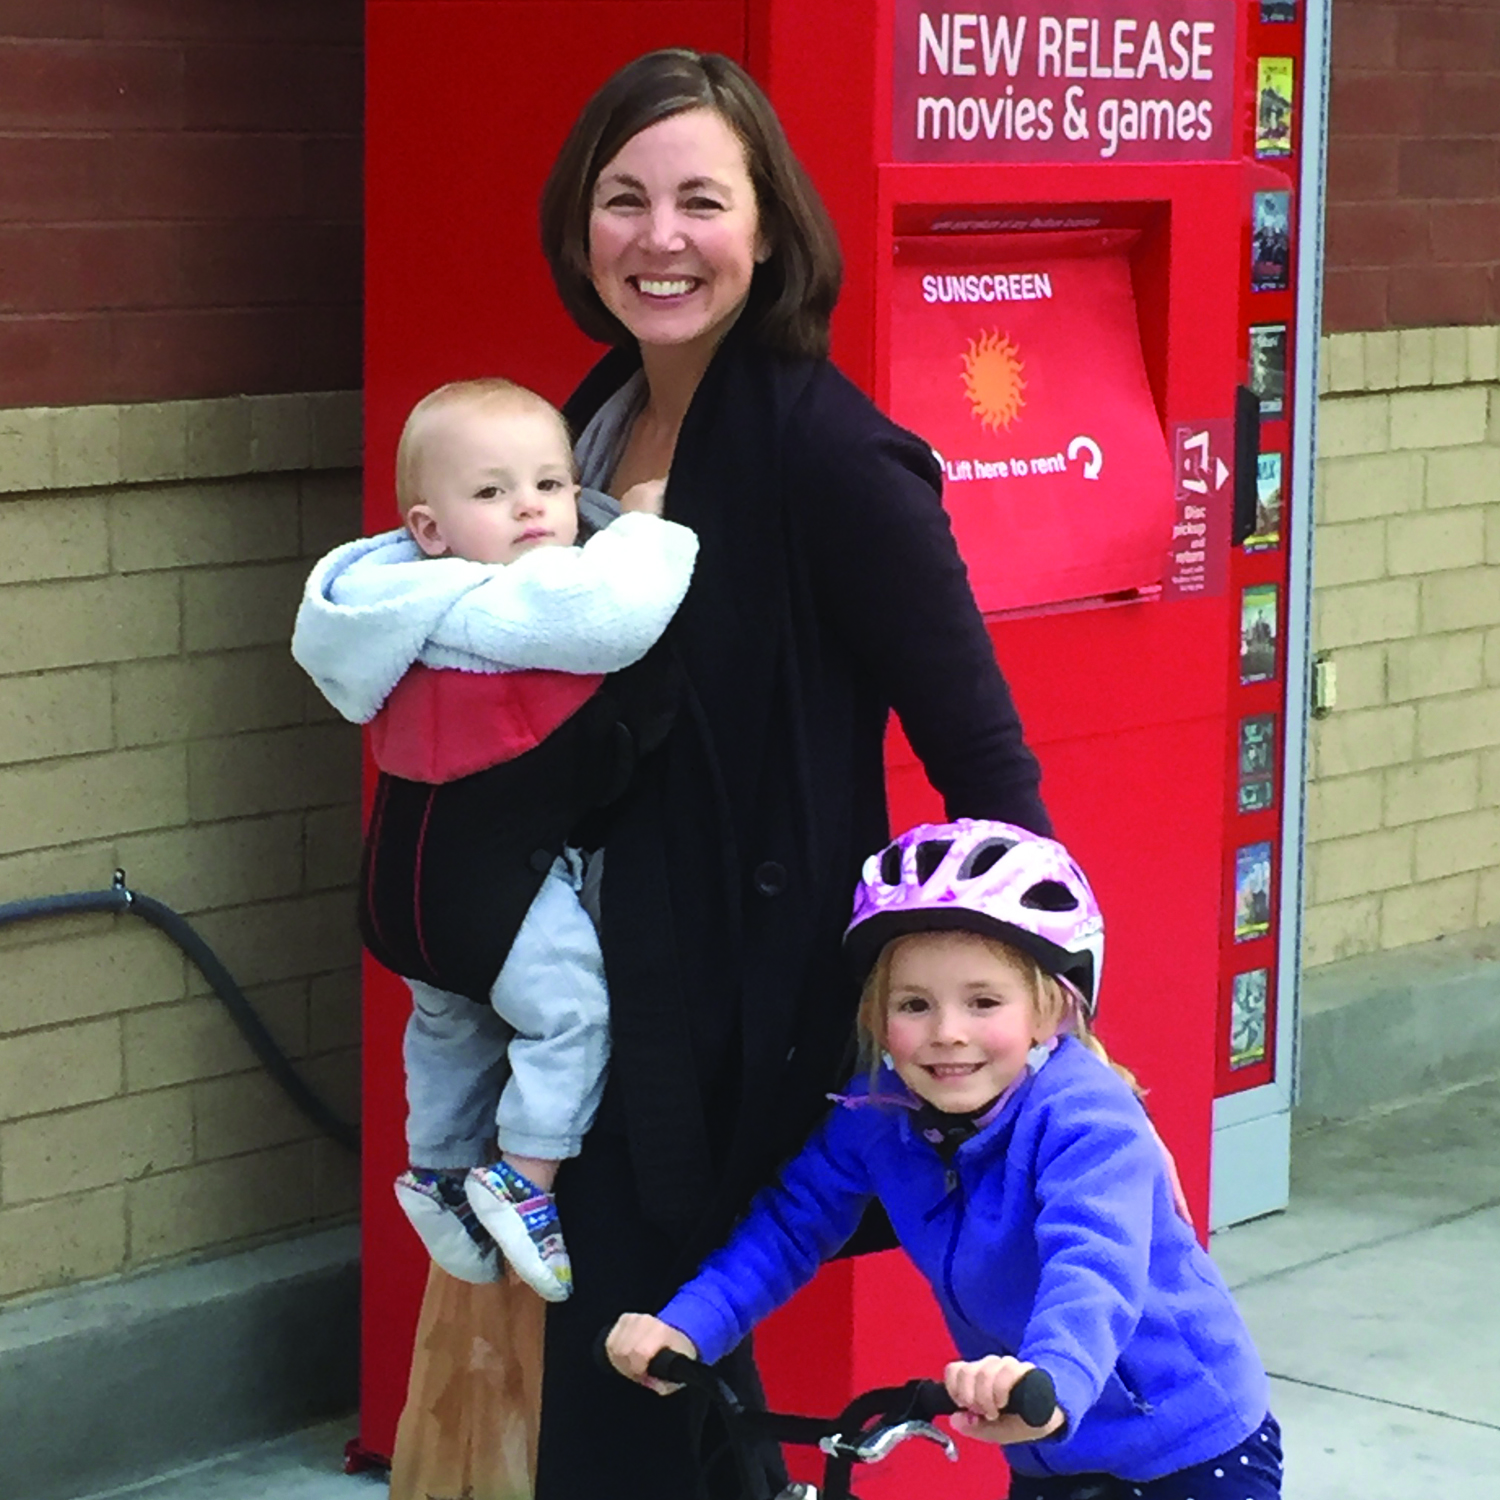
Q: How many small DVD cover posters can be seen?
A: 9